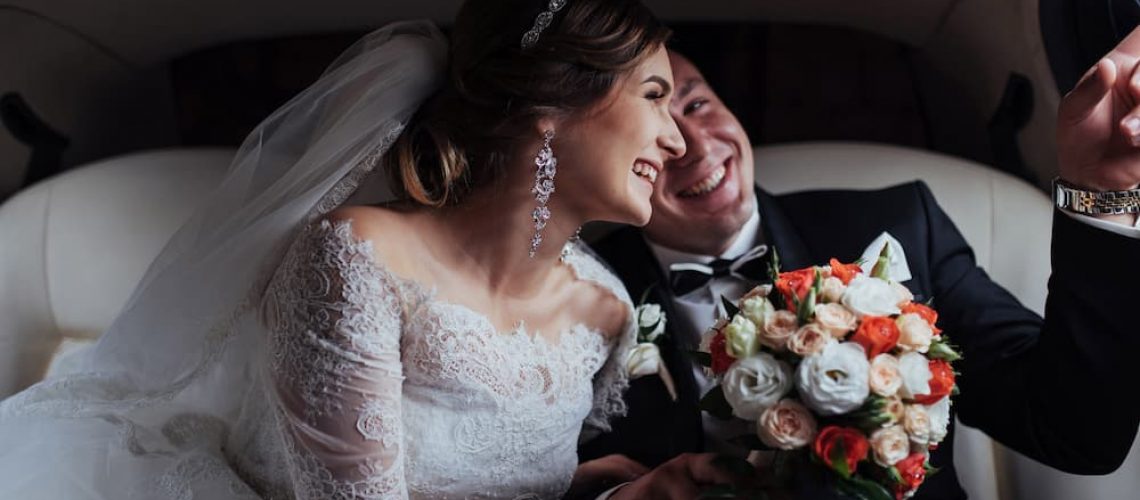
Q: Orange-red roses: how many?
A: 8